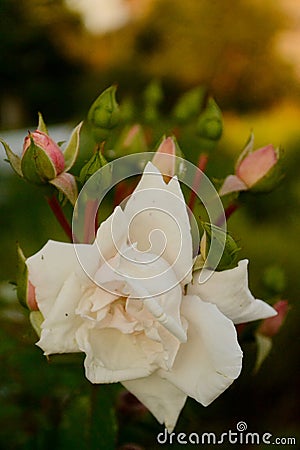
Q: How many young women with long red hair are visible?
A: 0